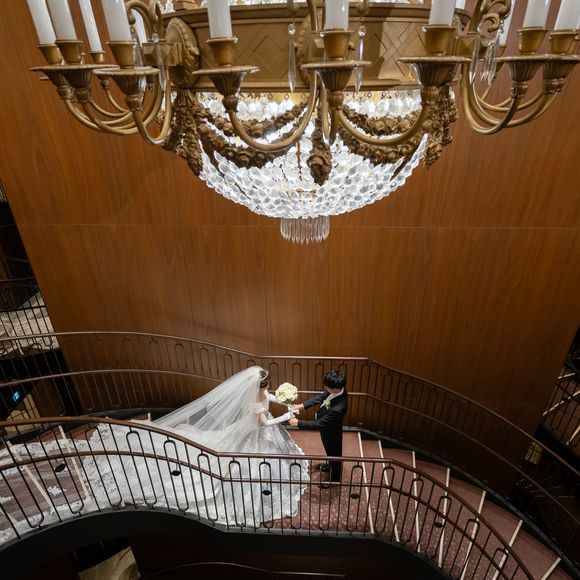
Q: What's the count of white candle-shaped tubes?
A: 12